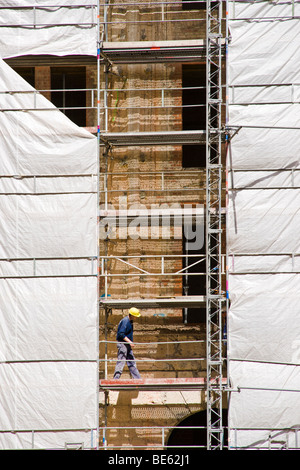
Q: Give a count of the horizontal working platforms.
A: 5